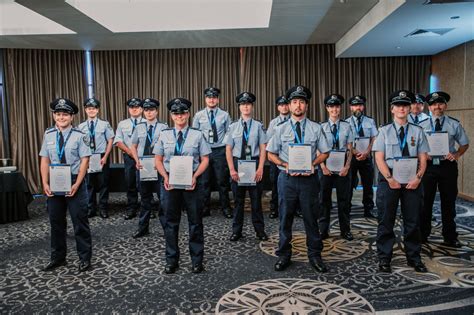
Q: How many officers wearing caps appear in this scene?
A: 14